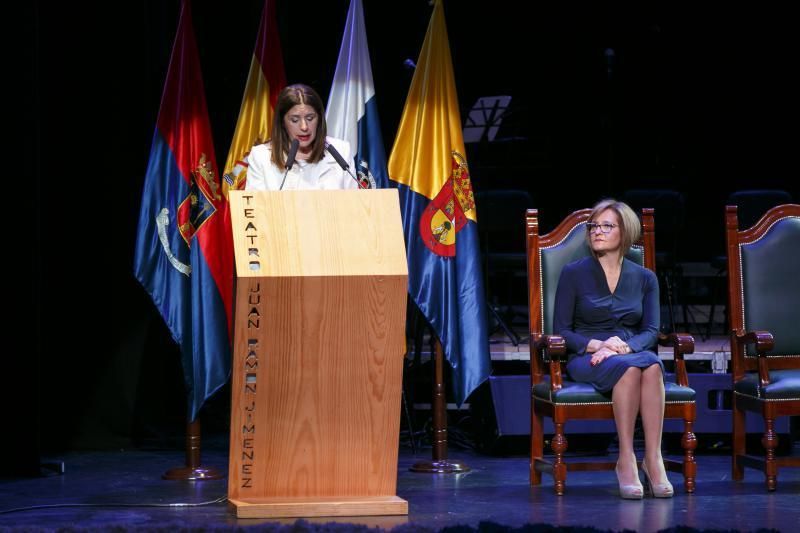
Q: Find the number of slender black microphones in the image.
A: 2